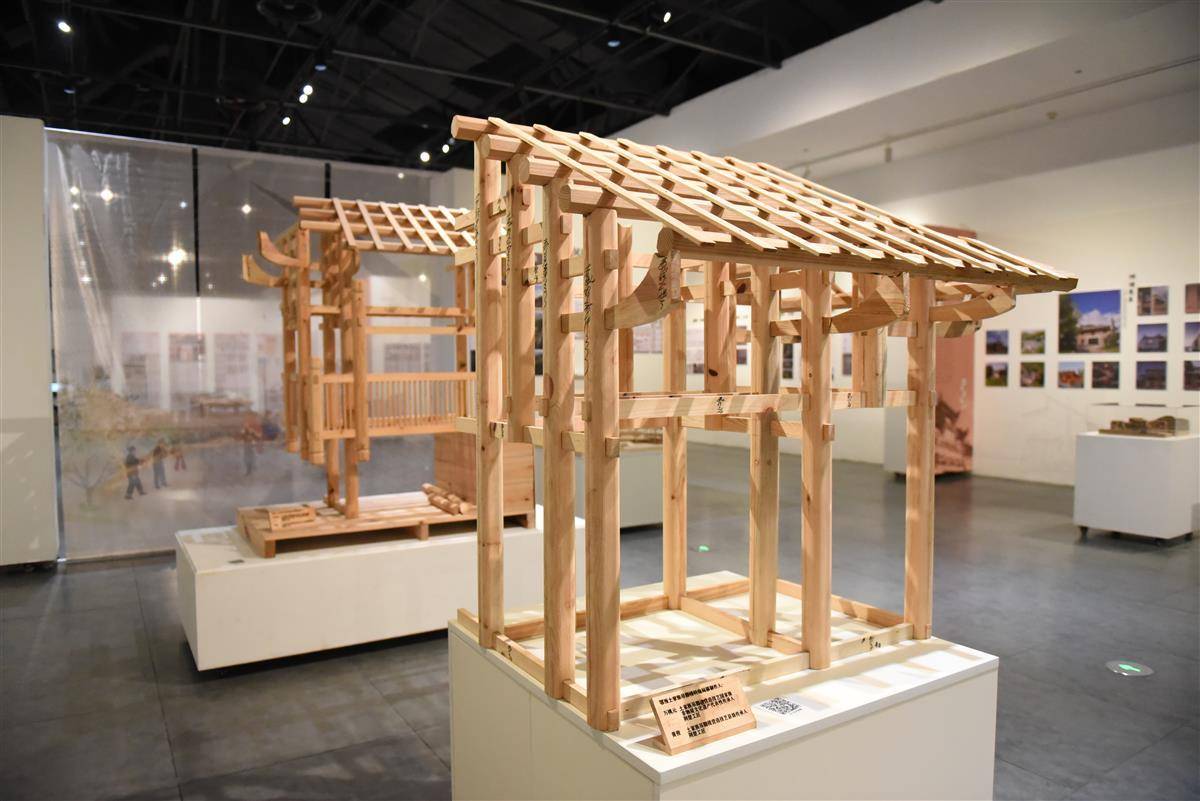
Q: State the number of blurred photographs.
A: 13